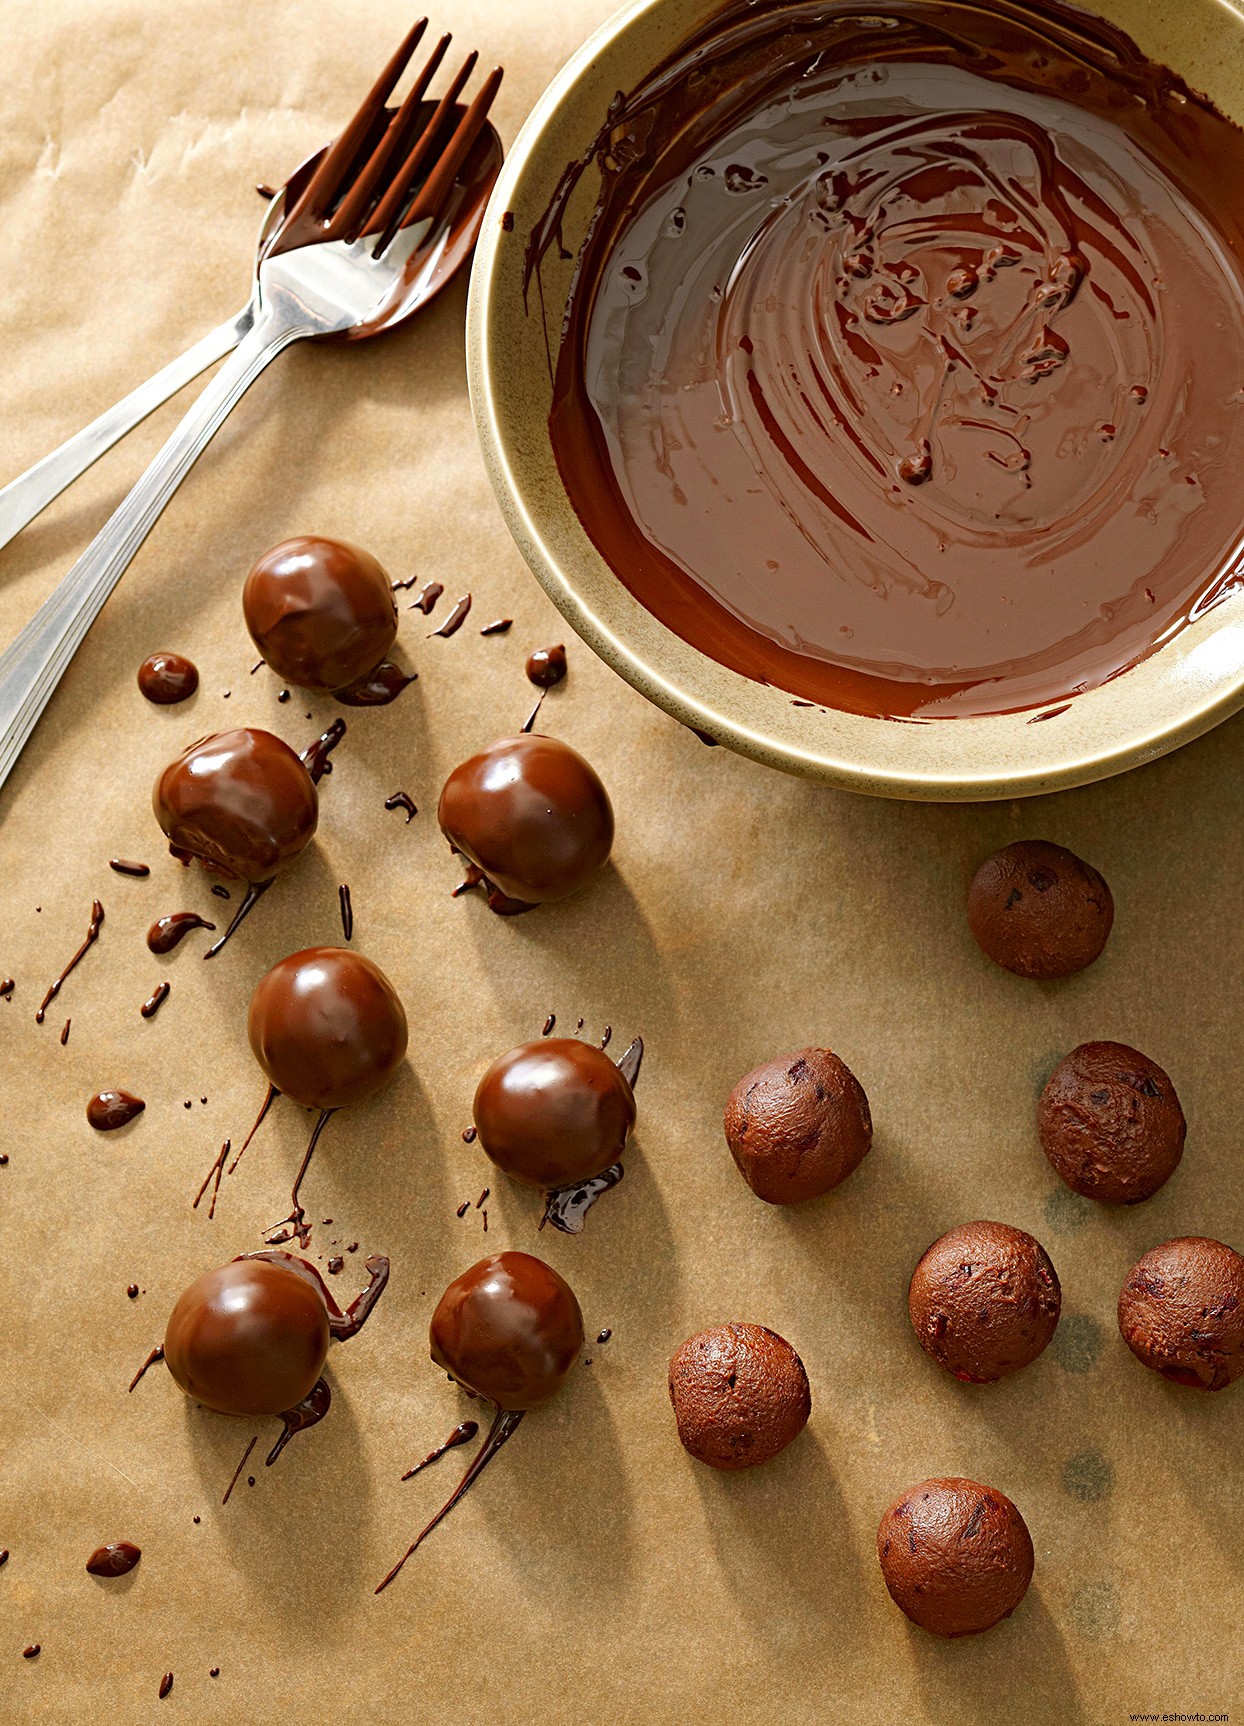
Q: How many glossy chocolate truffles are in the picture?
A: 7